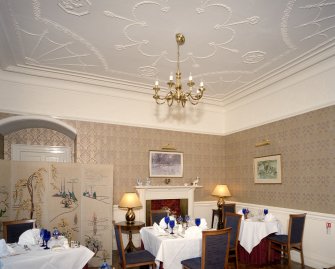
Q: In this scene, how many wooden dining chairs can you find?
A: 7